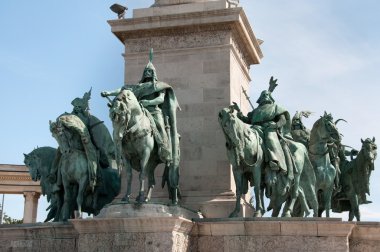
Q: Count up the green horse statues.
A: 6